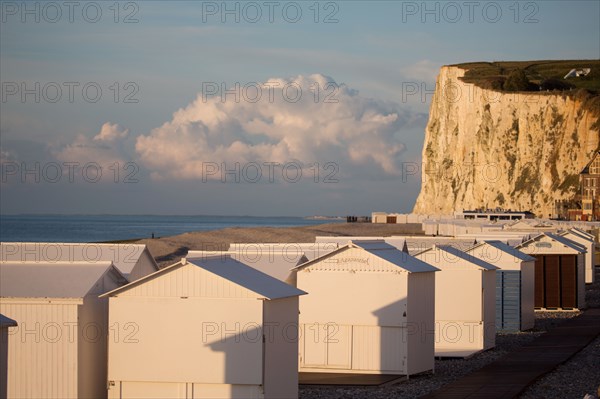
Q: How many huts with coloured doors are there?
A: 2